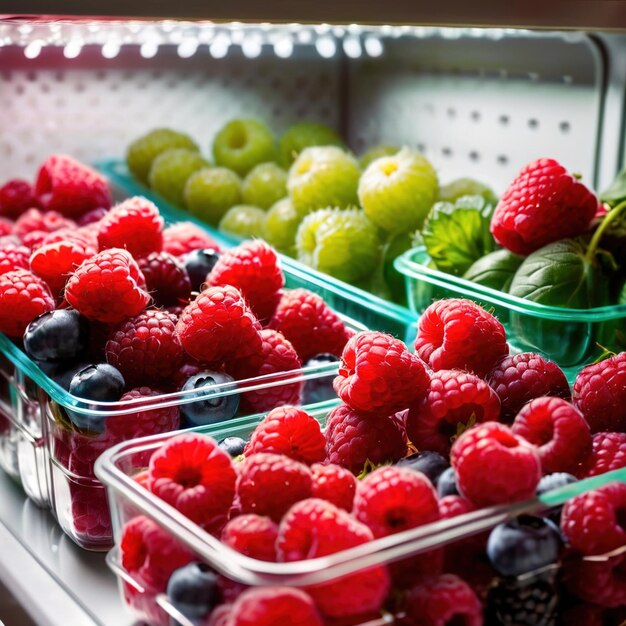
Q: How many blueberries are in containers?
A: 11